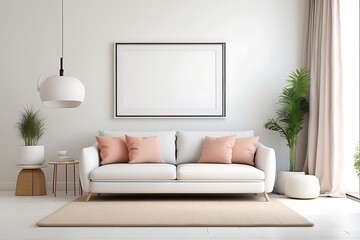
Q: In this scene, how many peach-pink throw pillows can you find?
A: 4